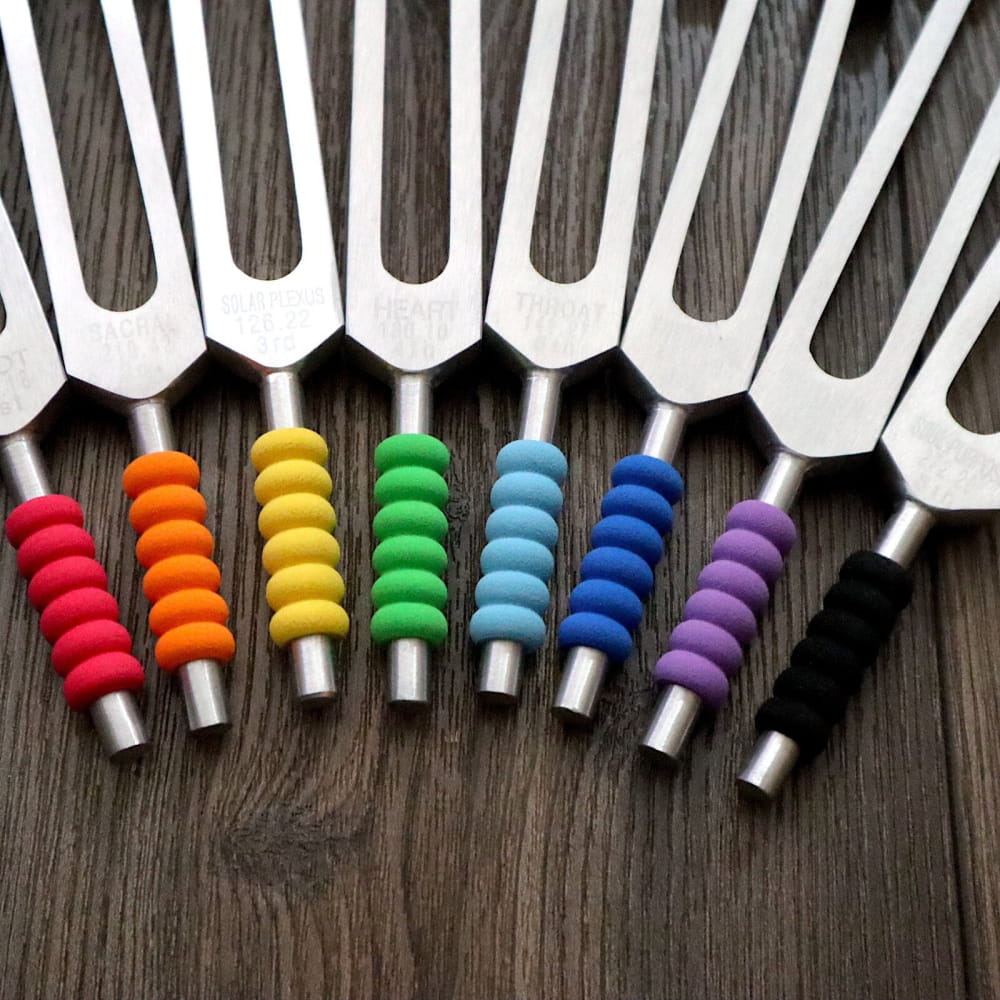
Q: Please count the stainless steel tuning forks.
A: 8